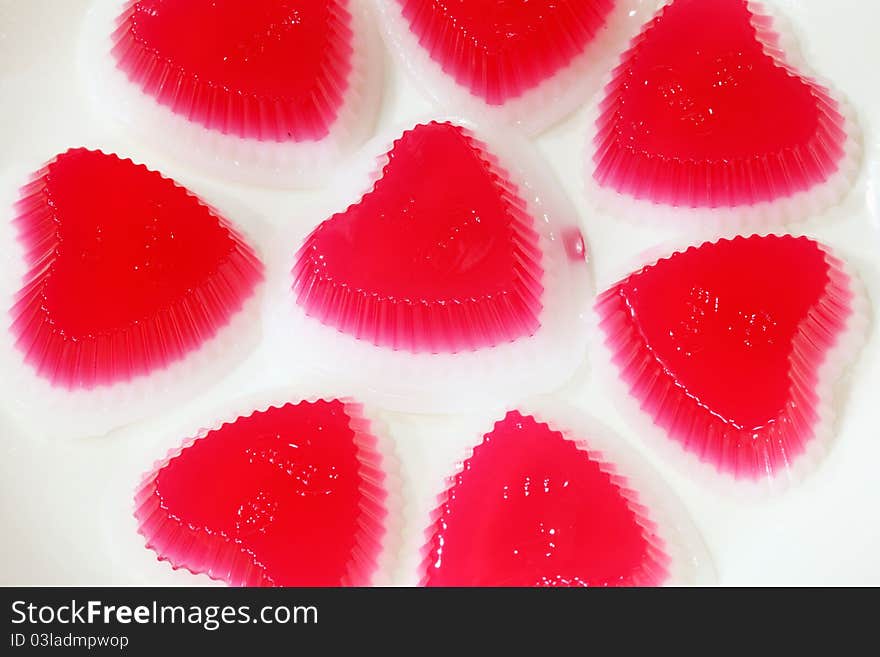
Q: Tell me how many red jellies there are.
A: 8